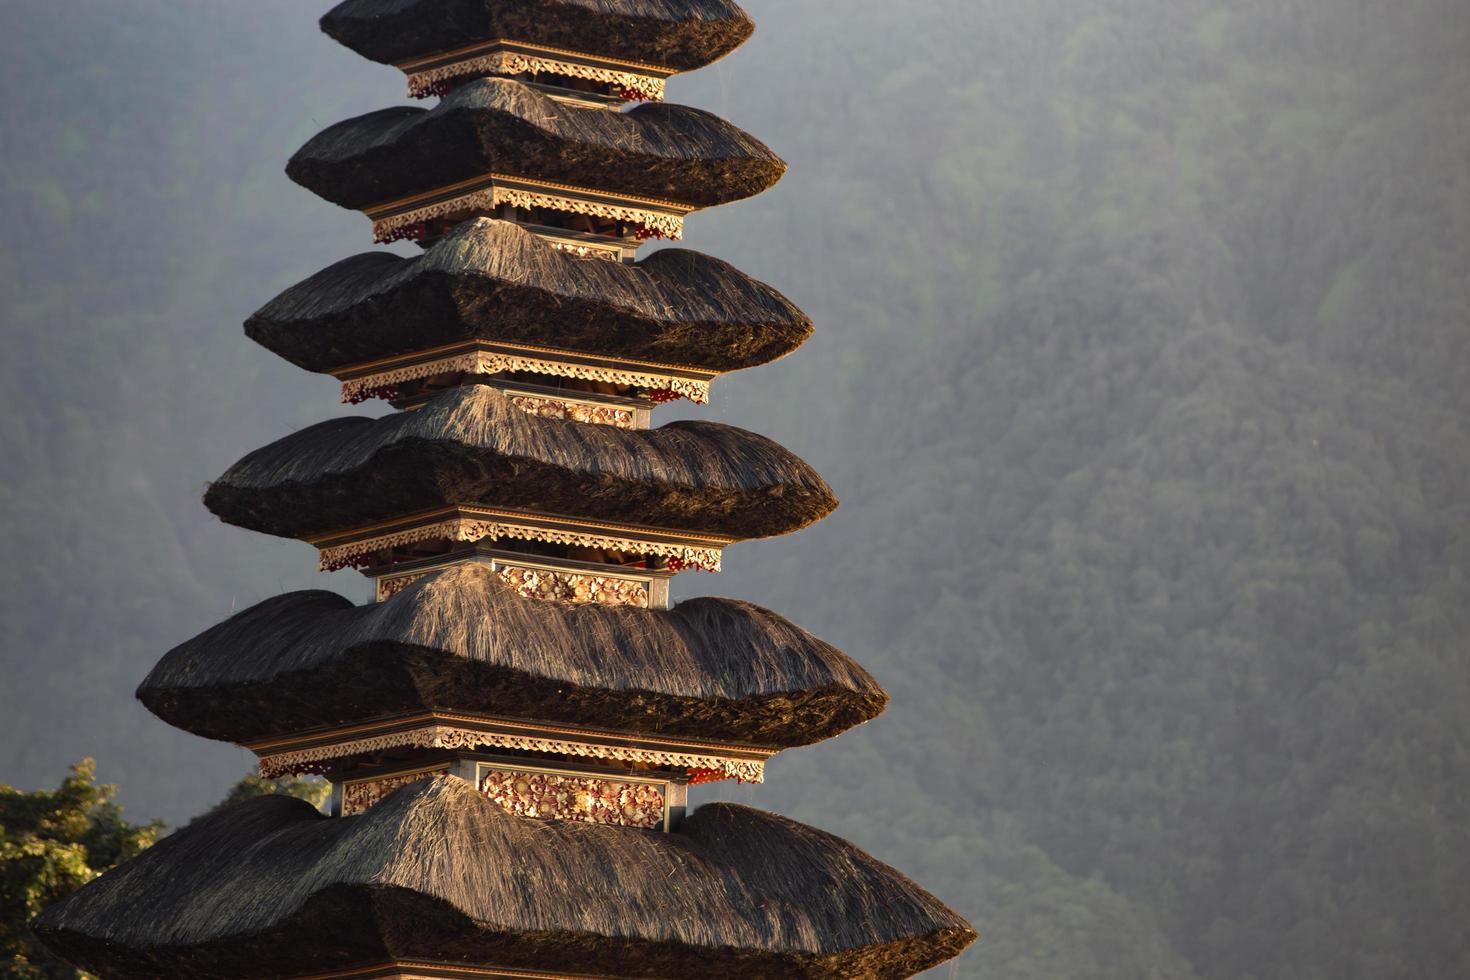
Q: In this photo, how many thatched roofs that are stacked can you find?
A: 6